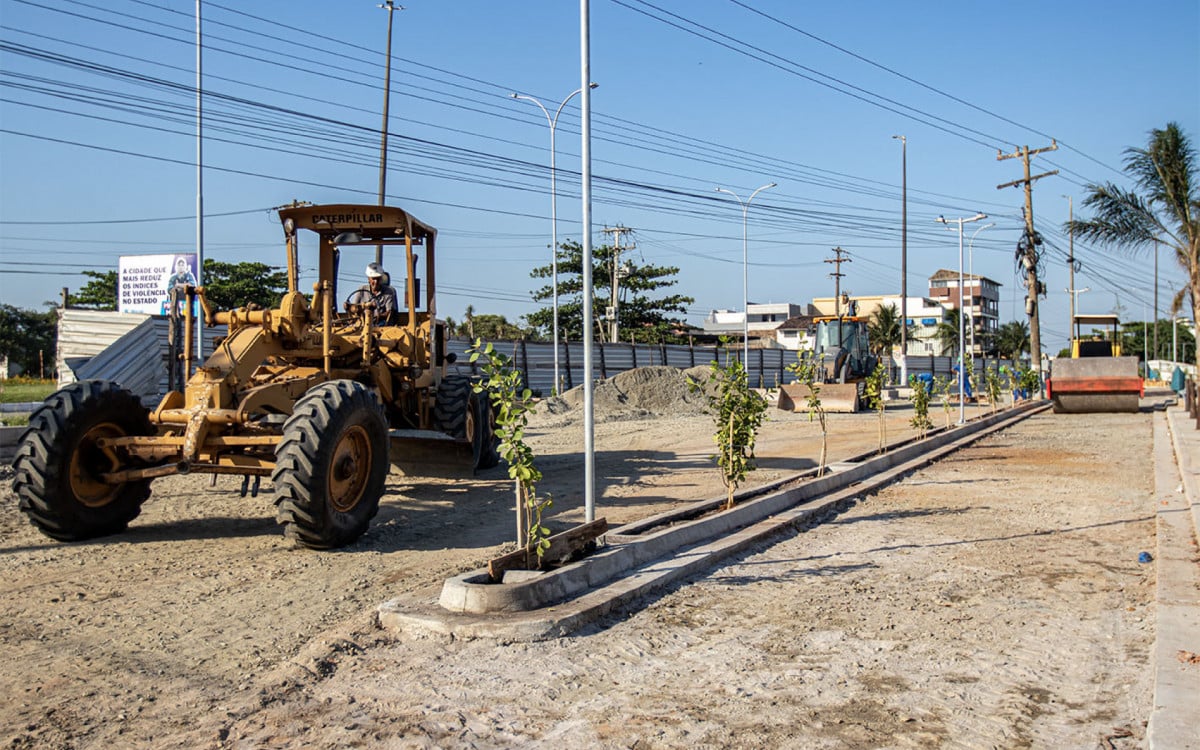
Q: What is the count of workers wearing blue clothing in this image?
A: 3